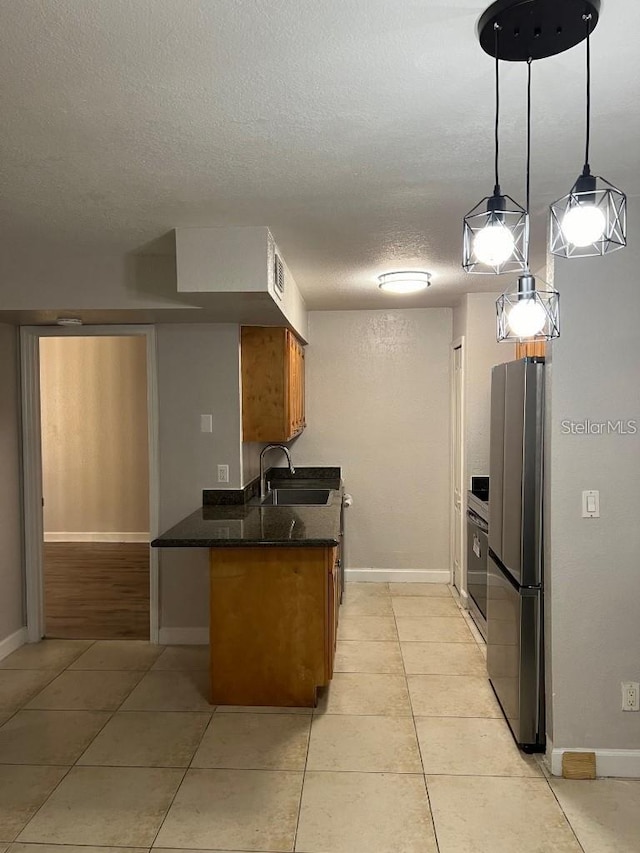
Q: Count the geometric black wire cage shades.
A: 3